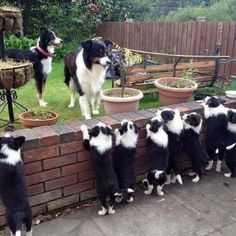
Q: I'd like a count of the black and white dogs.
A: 10